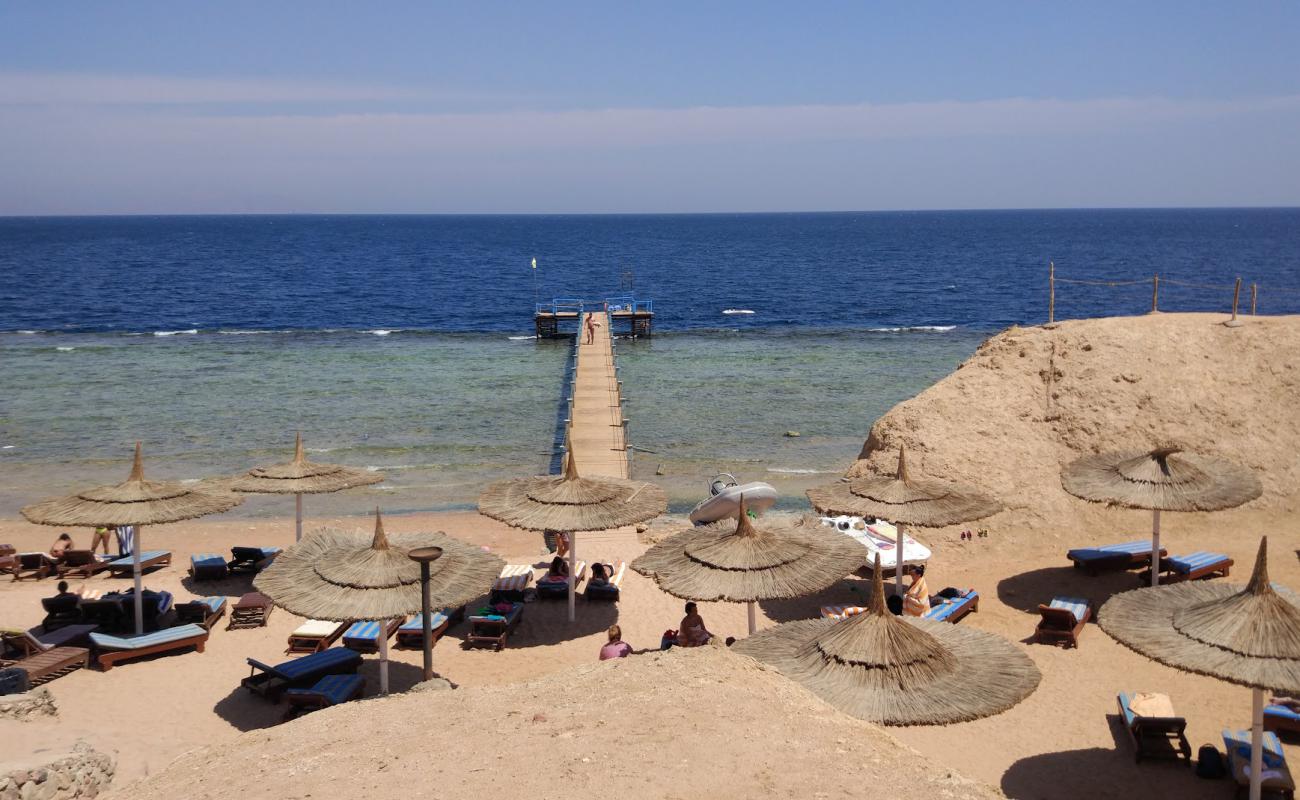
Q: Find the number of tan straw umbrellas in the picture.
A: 9